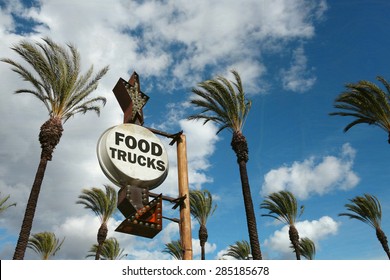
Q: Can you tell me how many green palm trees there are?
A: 13